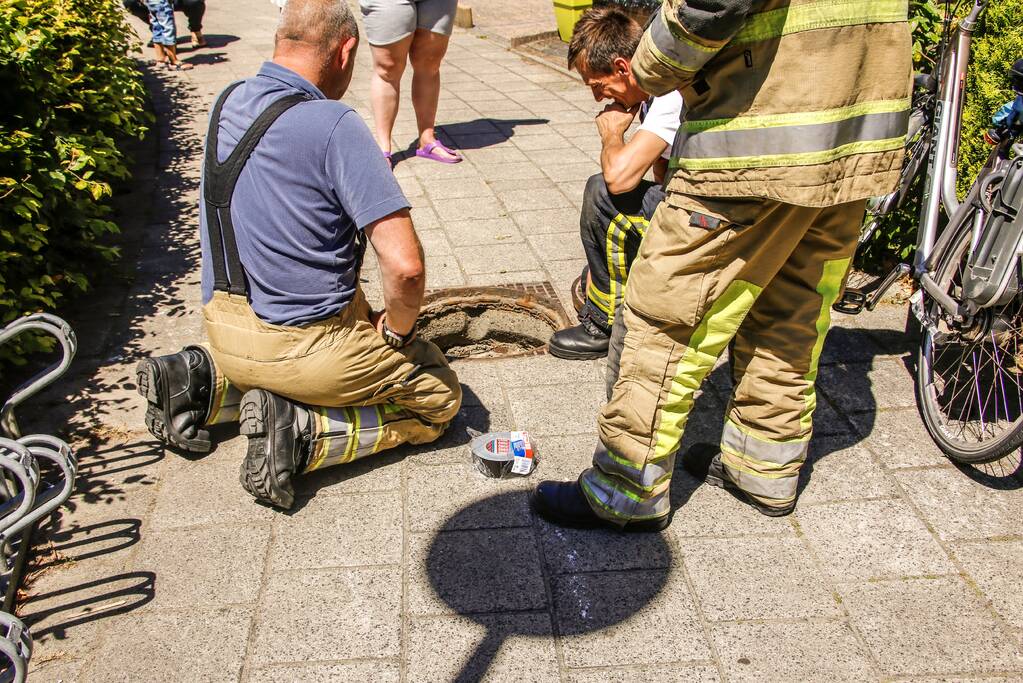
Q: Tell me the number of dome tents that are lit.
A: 0